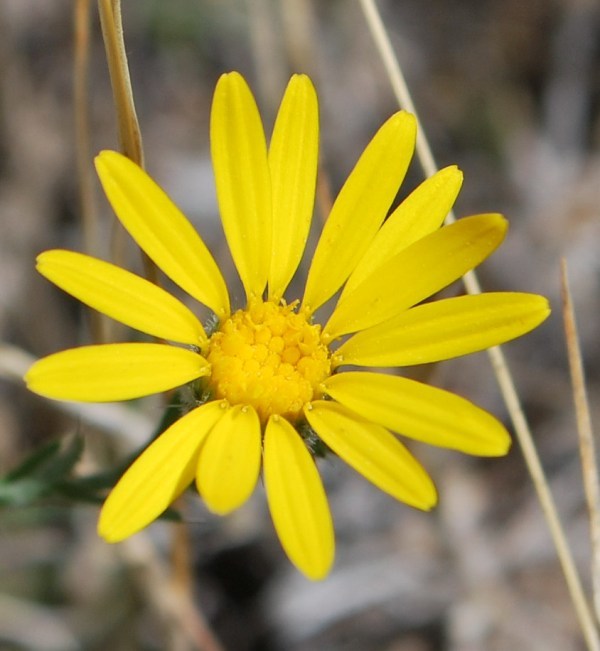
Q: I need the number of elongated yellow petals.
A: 14